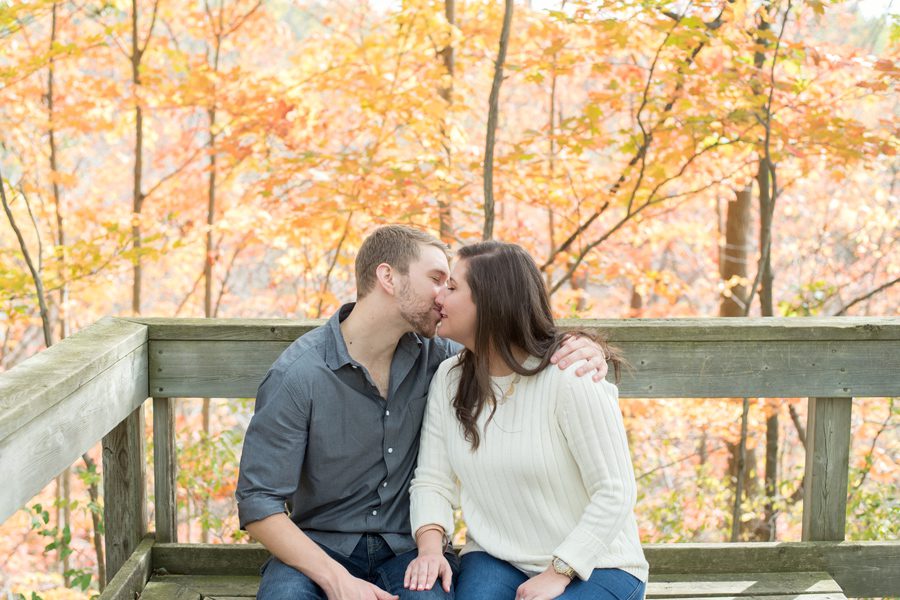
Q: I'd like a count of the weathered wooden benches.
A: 1